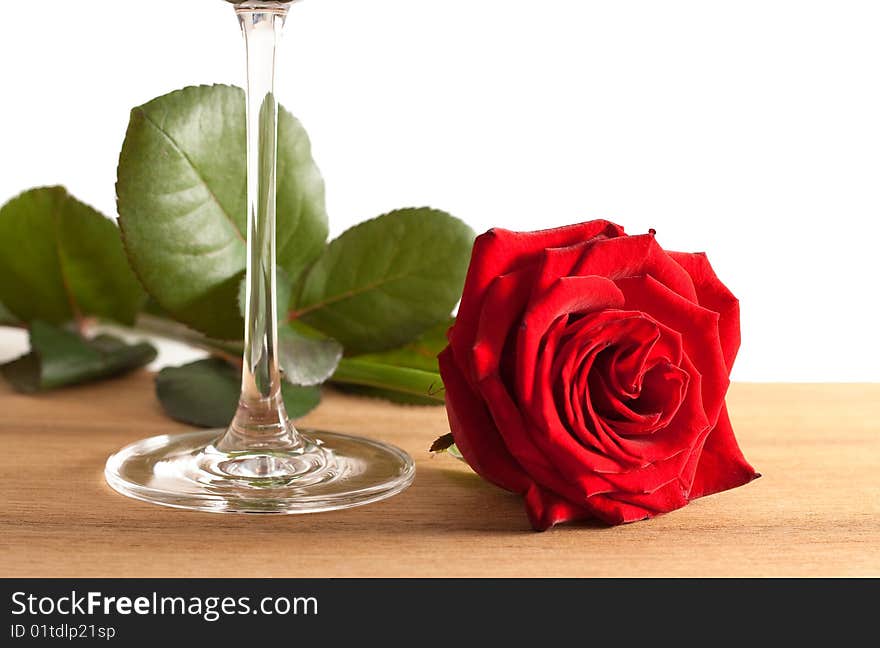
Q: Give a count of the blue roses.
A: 0